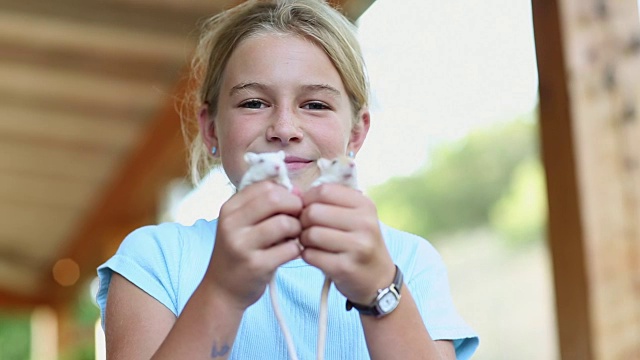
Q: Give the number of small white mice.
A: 2